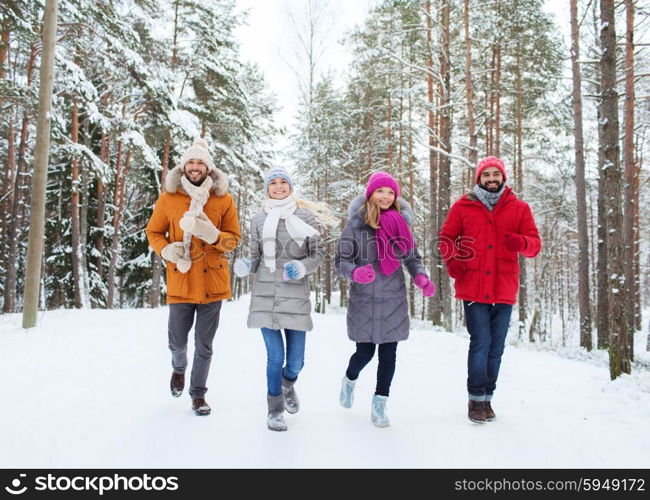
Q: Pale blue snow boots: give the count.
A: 2